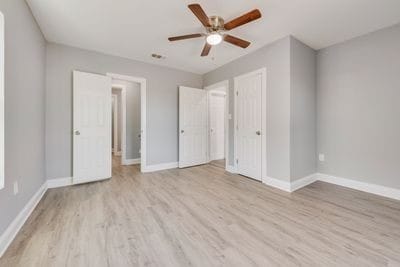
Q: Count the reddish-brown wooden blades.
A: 5